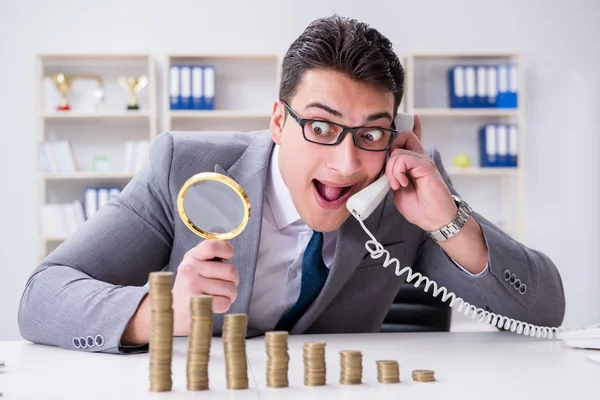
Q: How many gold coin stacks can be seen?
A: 8